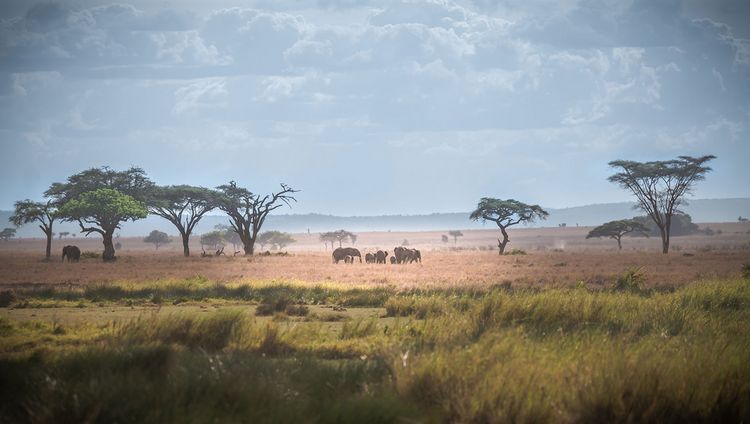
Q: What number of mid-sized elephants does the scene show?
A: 2